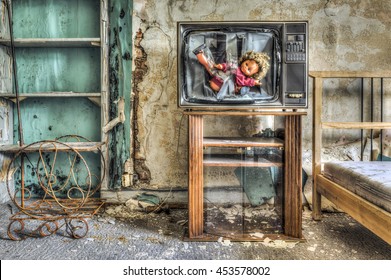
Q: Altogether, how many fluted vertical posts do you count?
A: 2